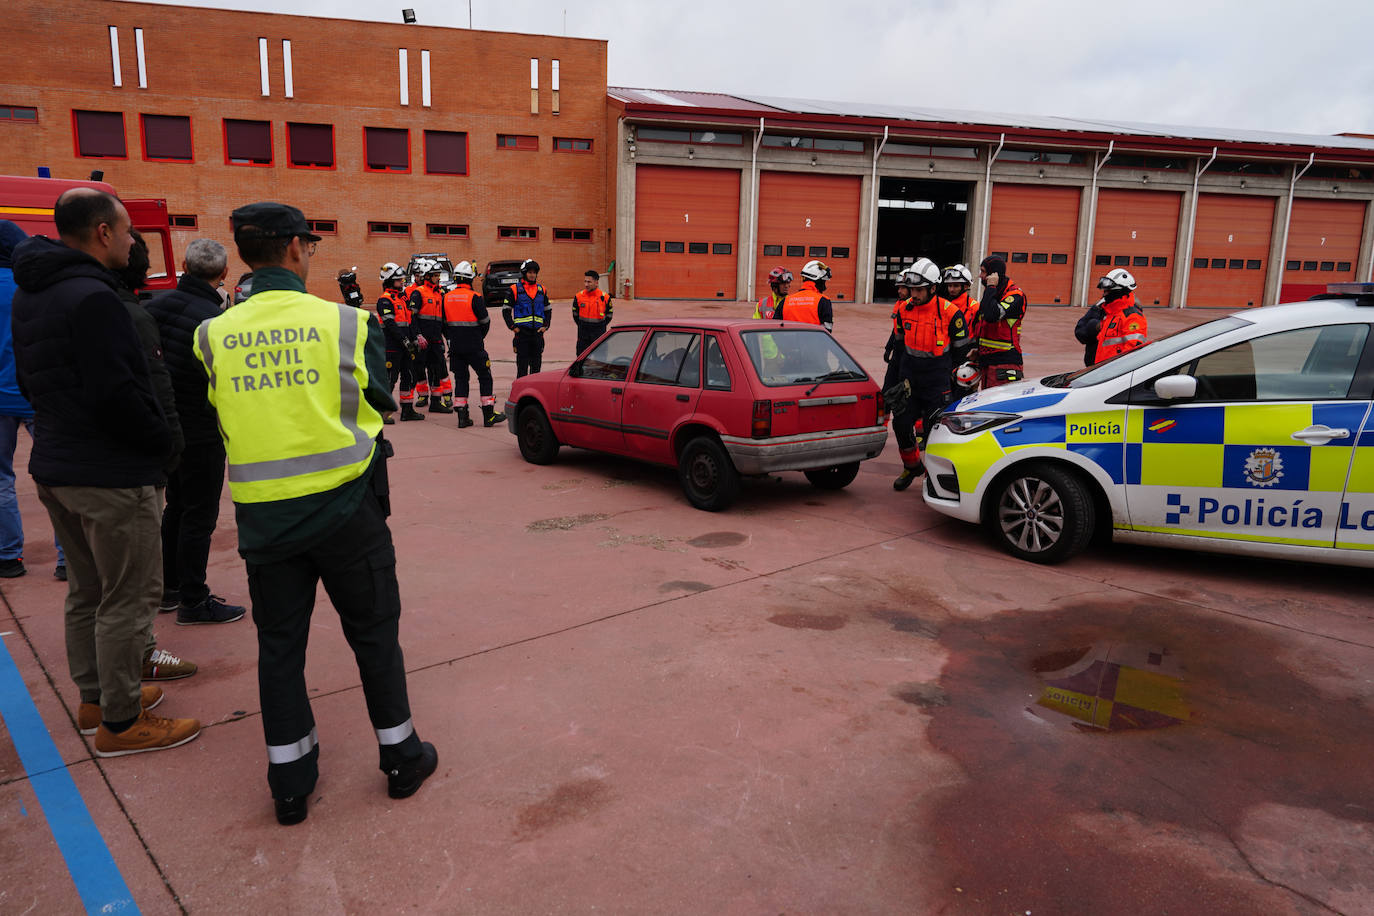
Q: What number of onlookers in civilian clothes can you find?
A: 4